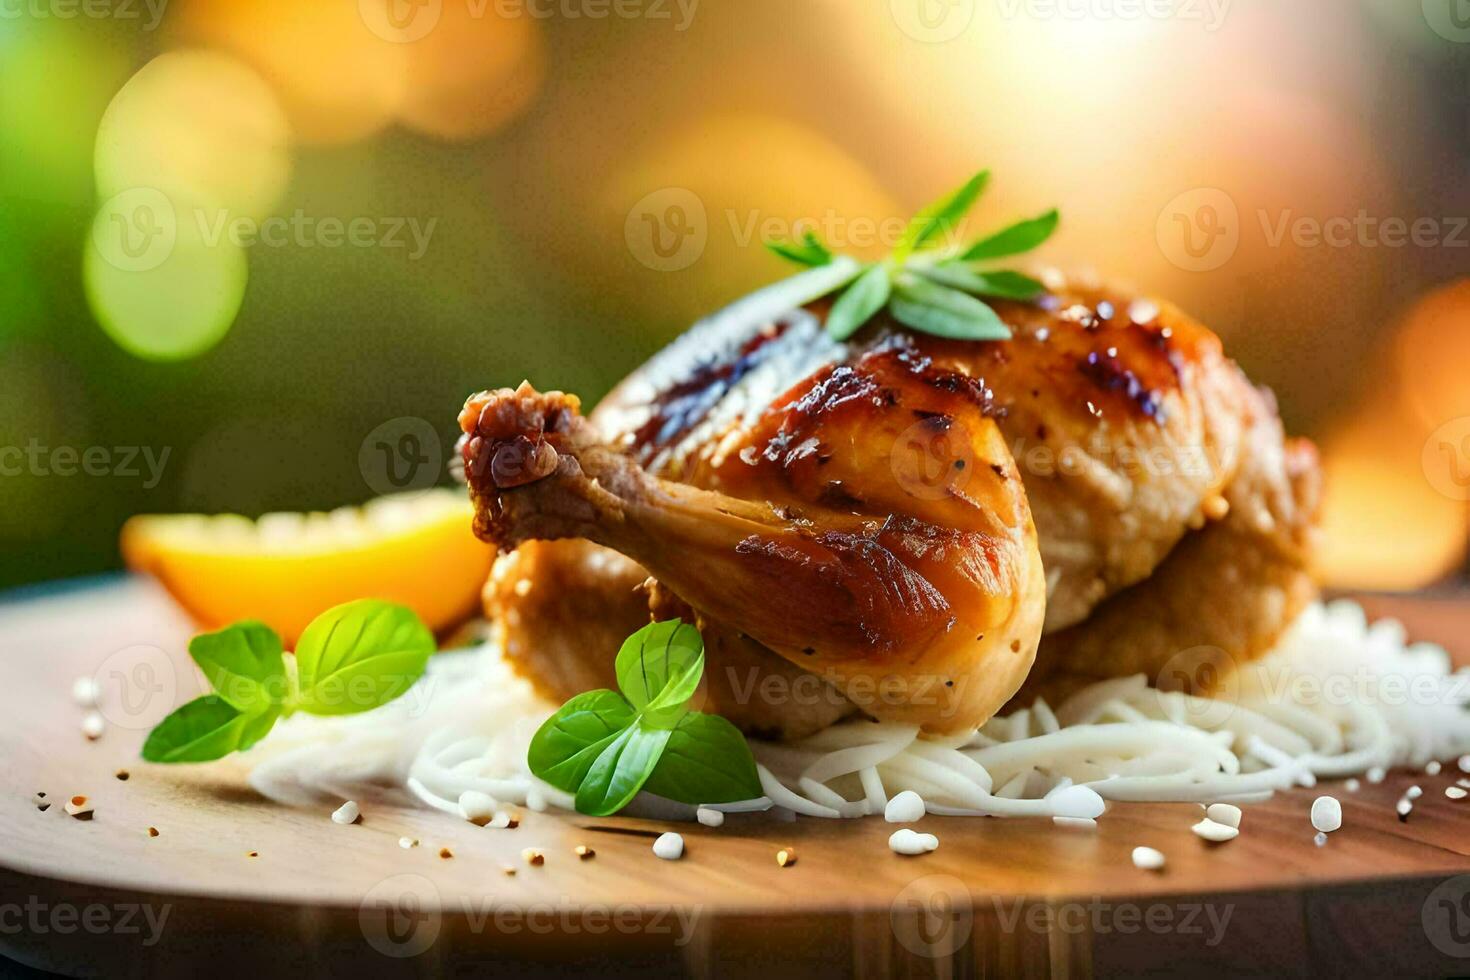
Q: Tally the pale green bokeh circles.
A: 2